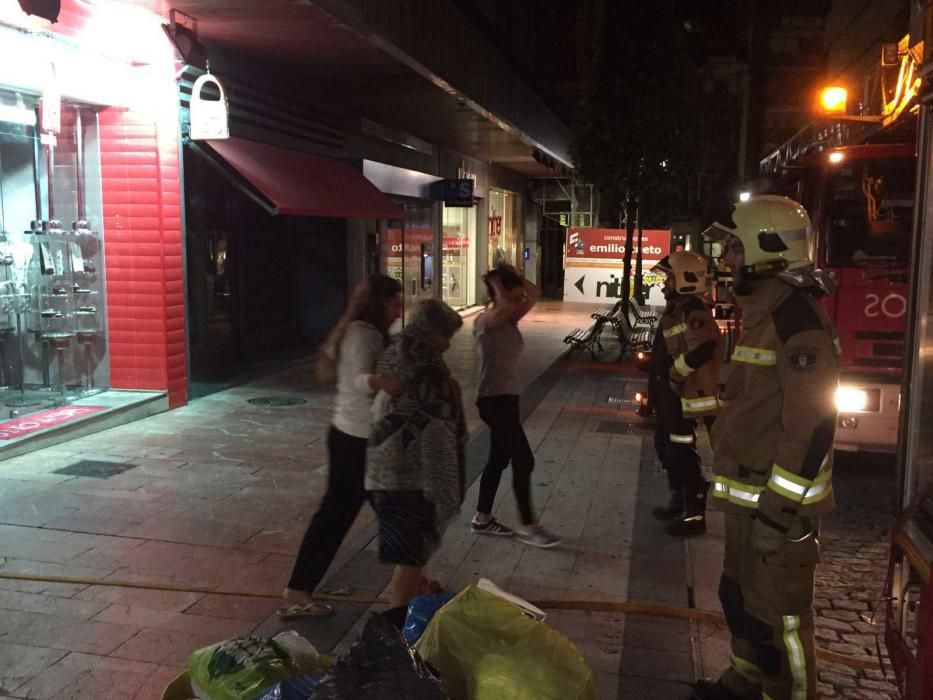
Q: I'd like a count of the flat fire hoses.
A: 1